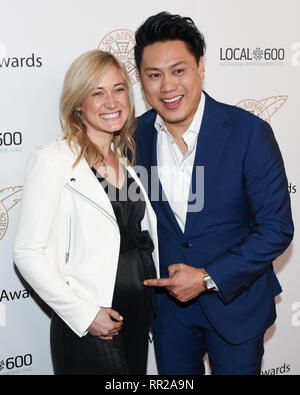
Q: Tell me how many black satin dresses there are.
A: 1